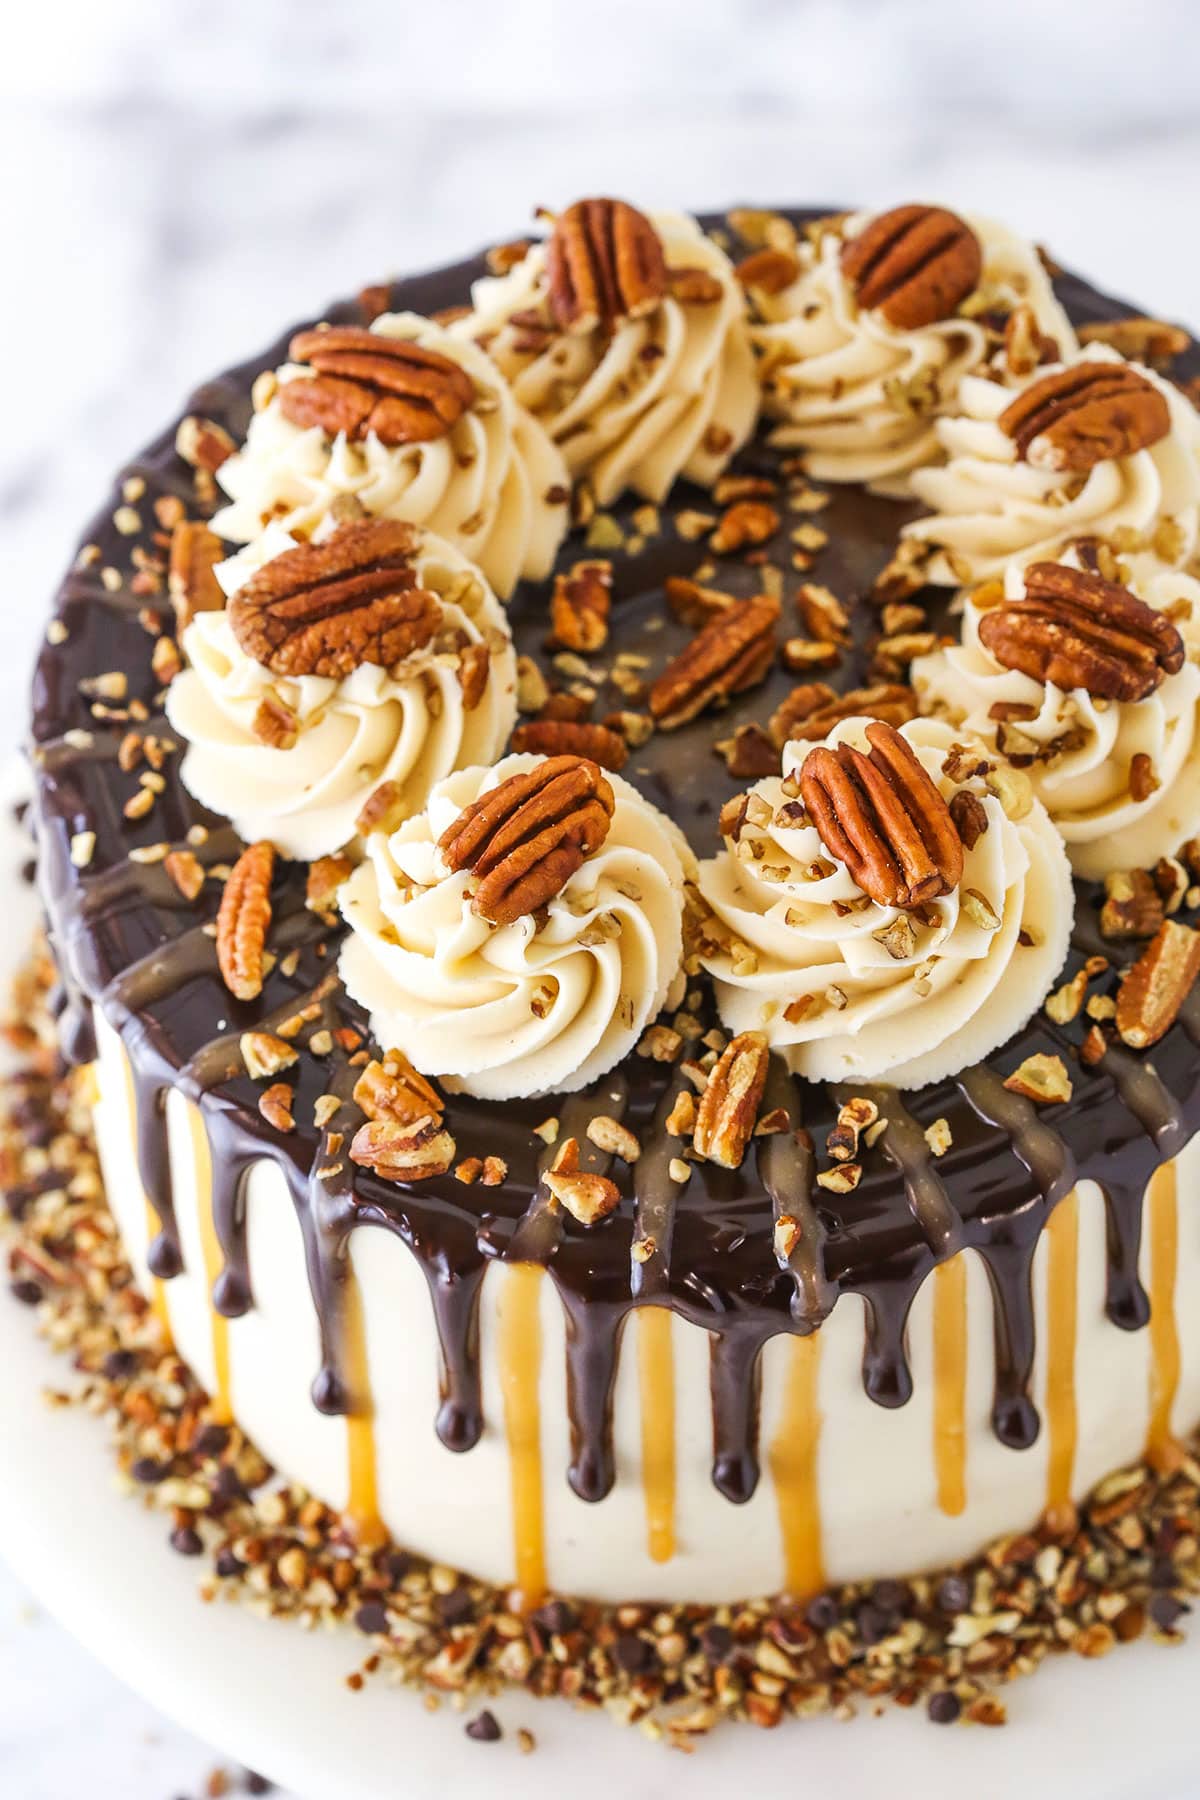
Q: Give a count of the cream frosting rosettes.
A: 8